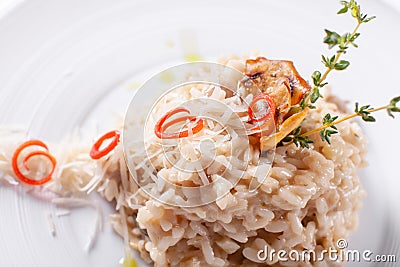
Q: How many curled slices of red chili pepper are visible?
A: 4